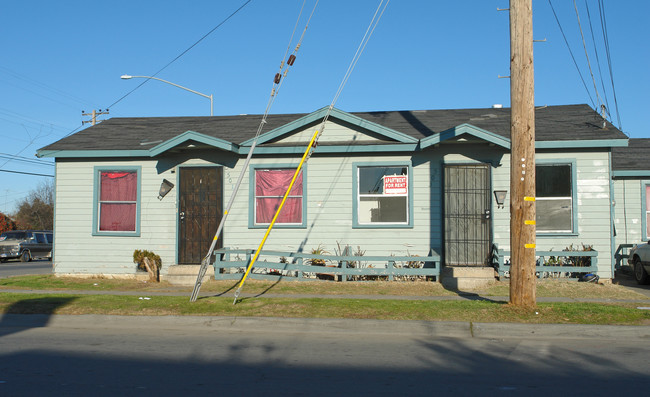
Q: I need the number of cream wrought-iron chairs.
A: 0